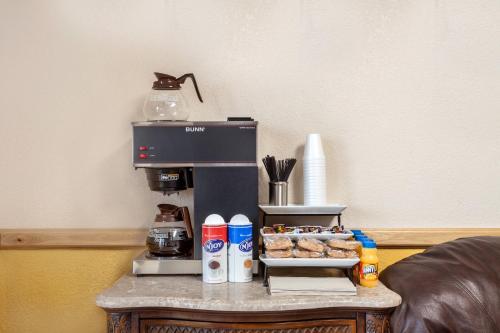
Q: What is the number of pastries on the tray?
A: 6